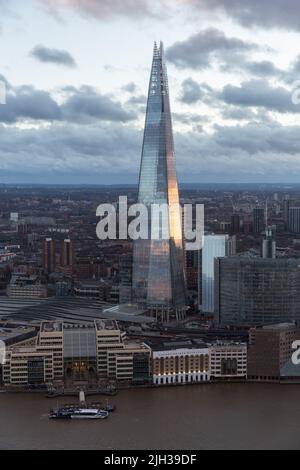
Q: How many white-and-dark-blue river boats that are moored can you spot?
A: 1